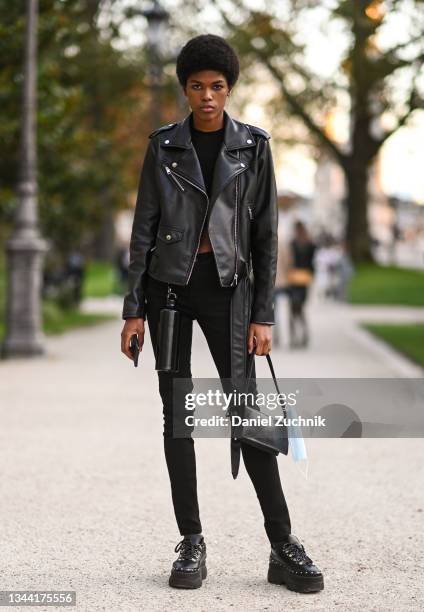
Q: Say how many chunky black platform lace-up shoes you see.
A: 2